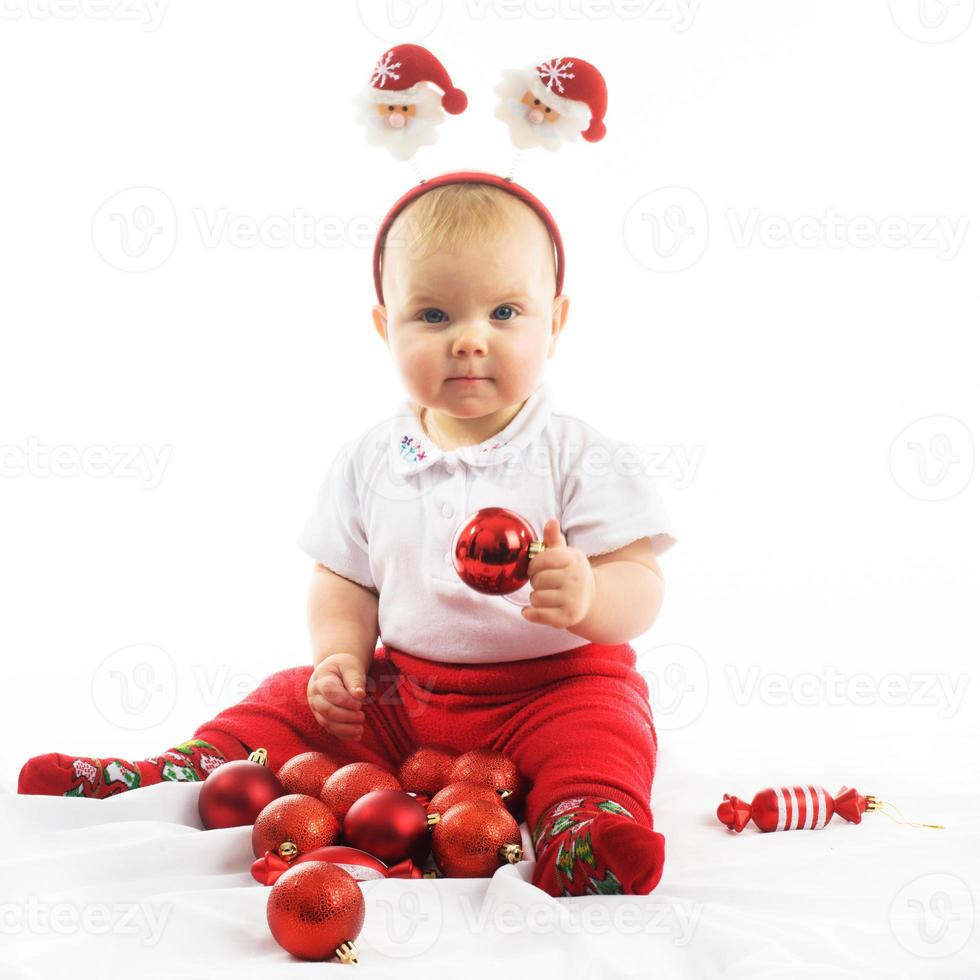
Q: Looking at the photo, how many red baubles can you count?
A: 11